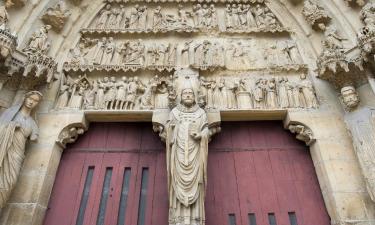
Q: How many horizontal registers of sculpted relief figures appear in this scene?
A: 3